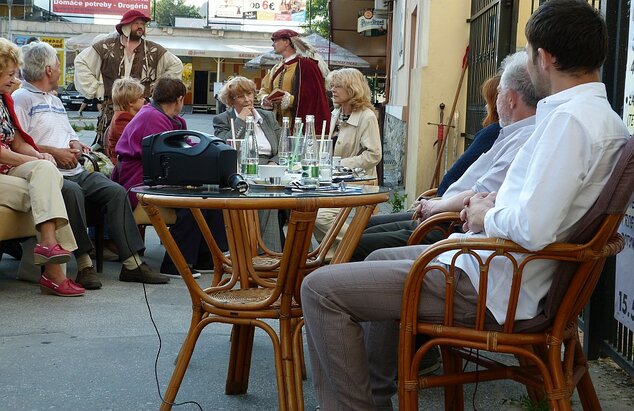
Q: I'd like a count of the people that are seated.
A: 9